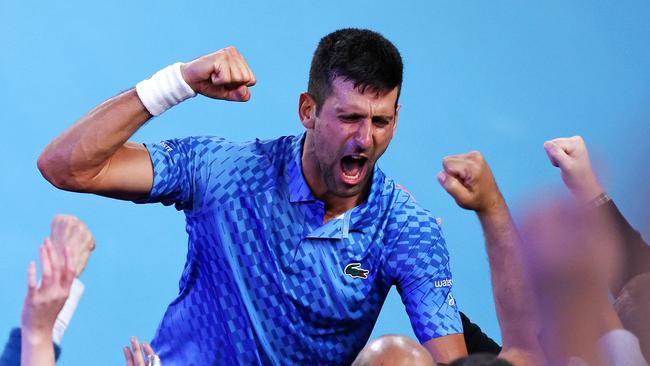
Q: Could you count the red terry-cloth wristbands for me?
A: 0